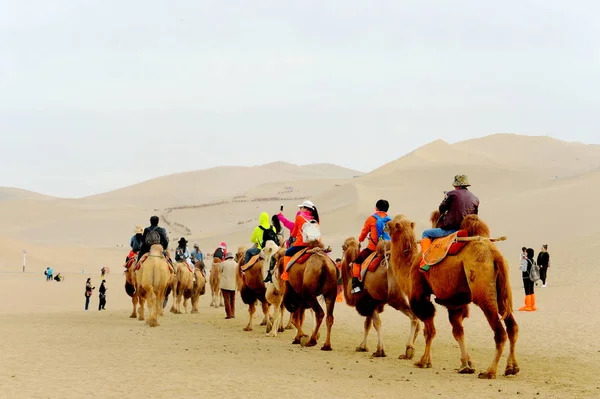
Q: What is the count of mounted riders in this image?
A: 11